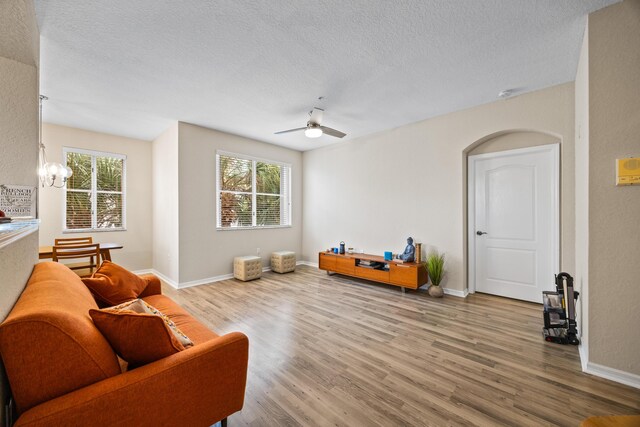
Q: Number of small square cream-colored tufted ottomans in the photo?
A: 2